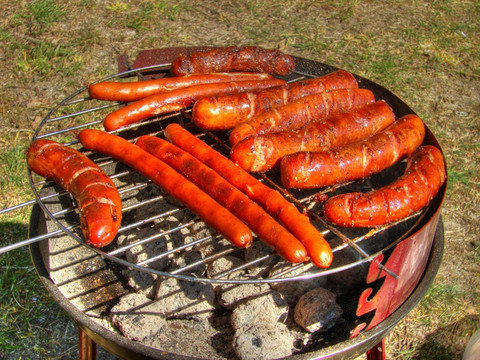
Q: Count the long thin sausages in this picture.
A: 5